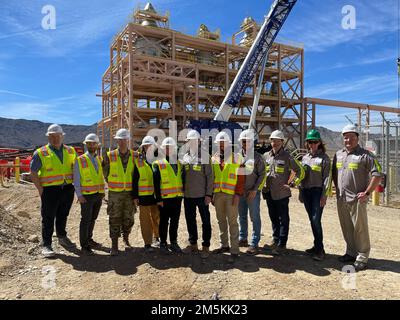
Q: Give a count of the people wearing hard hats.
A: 11